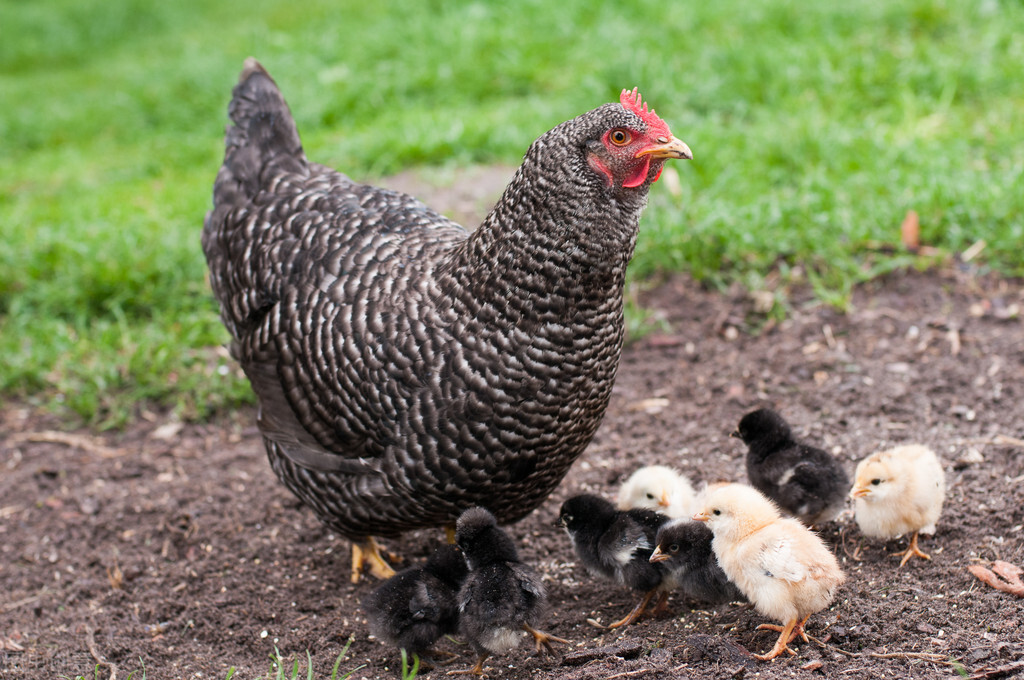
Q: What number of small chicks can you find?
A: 8